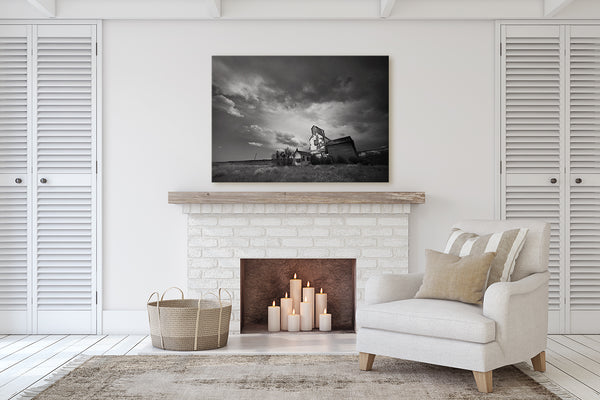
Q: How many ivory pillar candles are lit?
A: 8